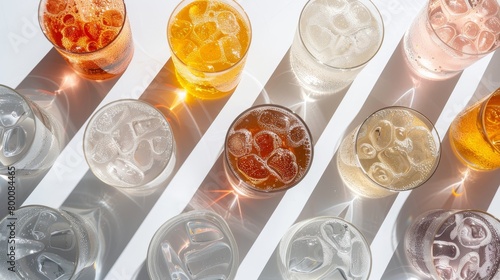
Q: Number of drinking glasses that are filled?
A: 13